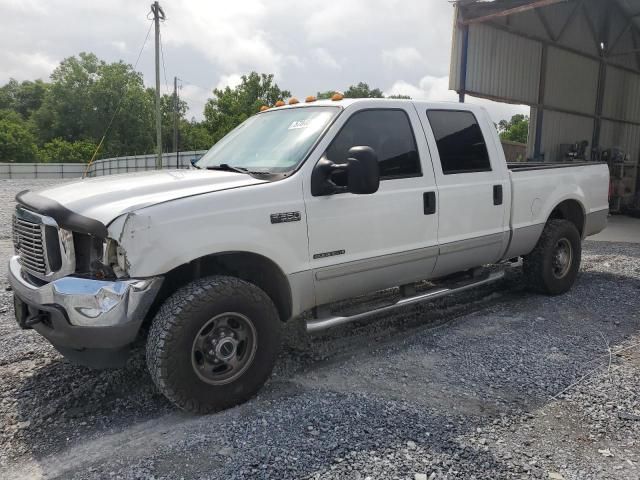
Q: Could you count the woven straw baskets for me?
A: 0